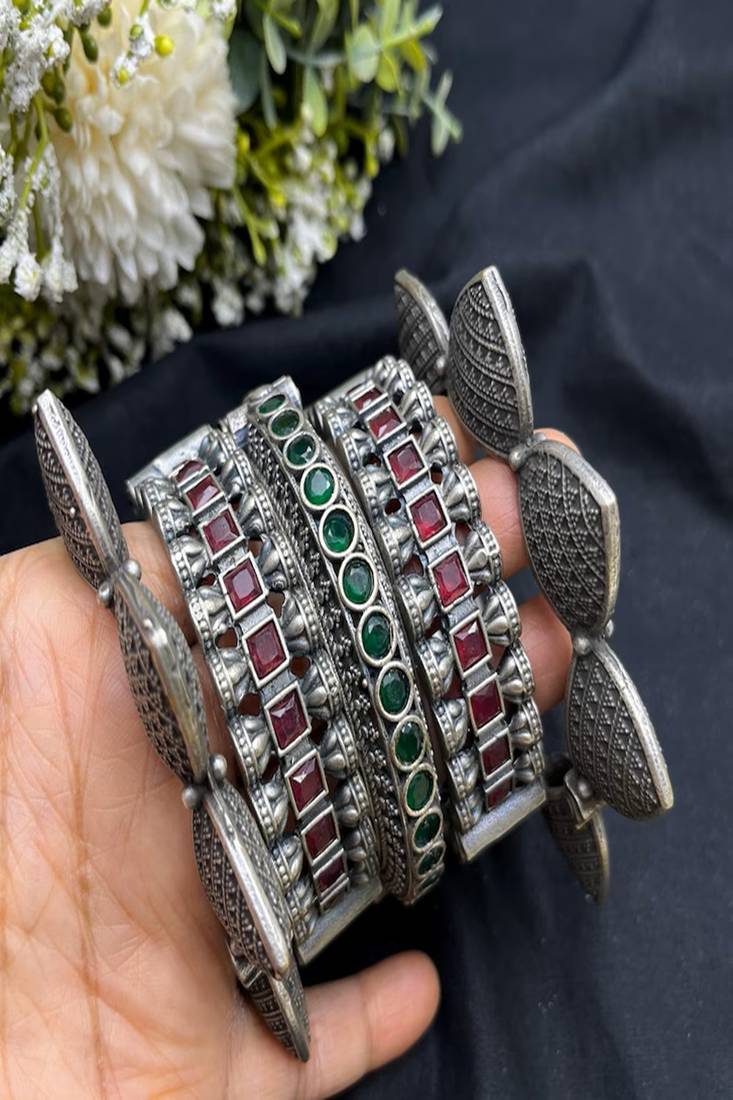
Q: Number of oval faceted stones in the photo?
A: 13